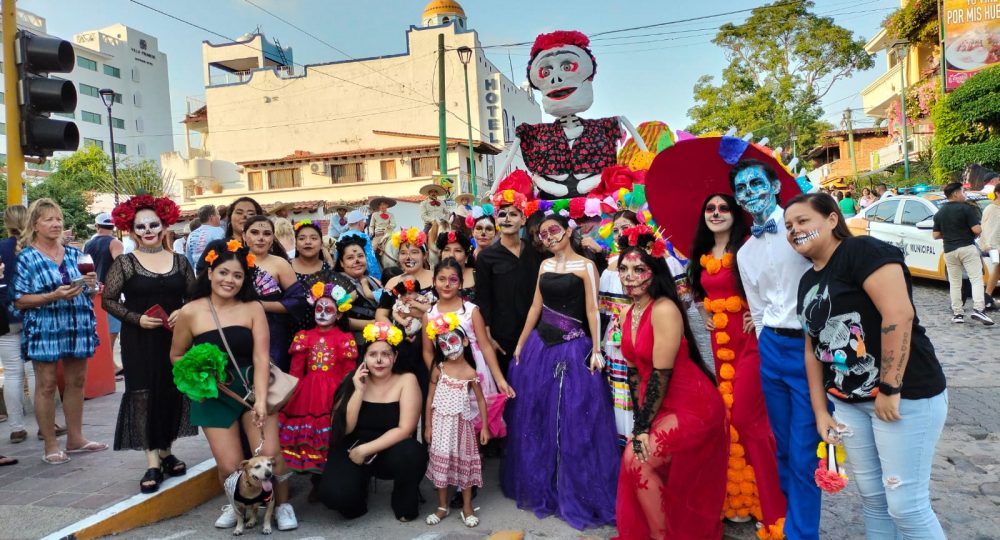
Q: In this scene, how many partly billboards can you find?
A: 1